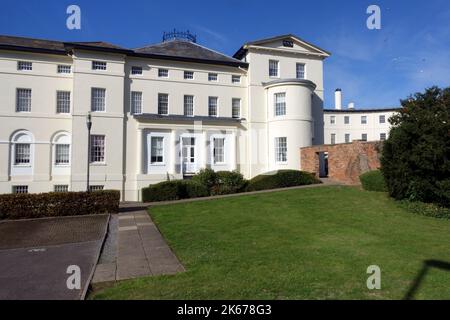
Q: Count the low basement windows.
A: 3